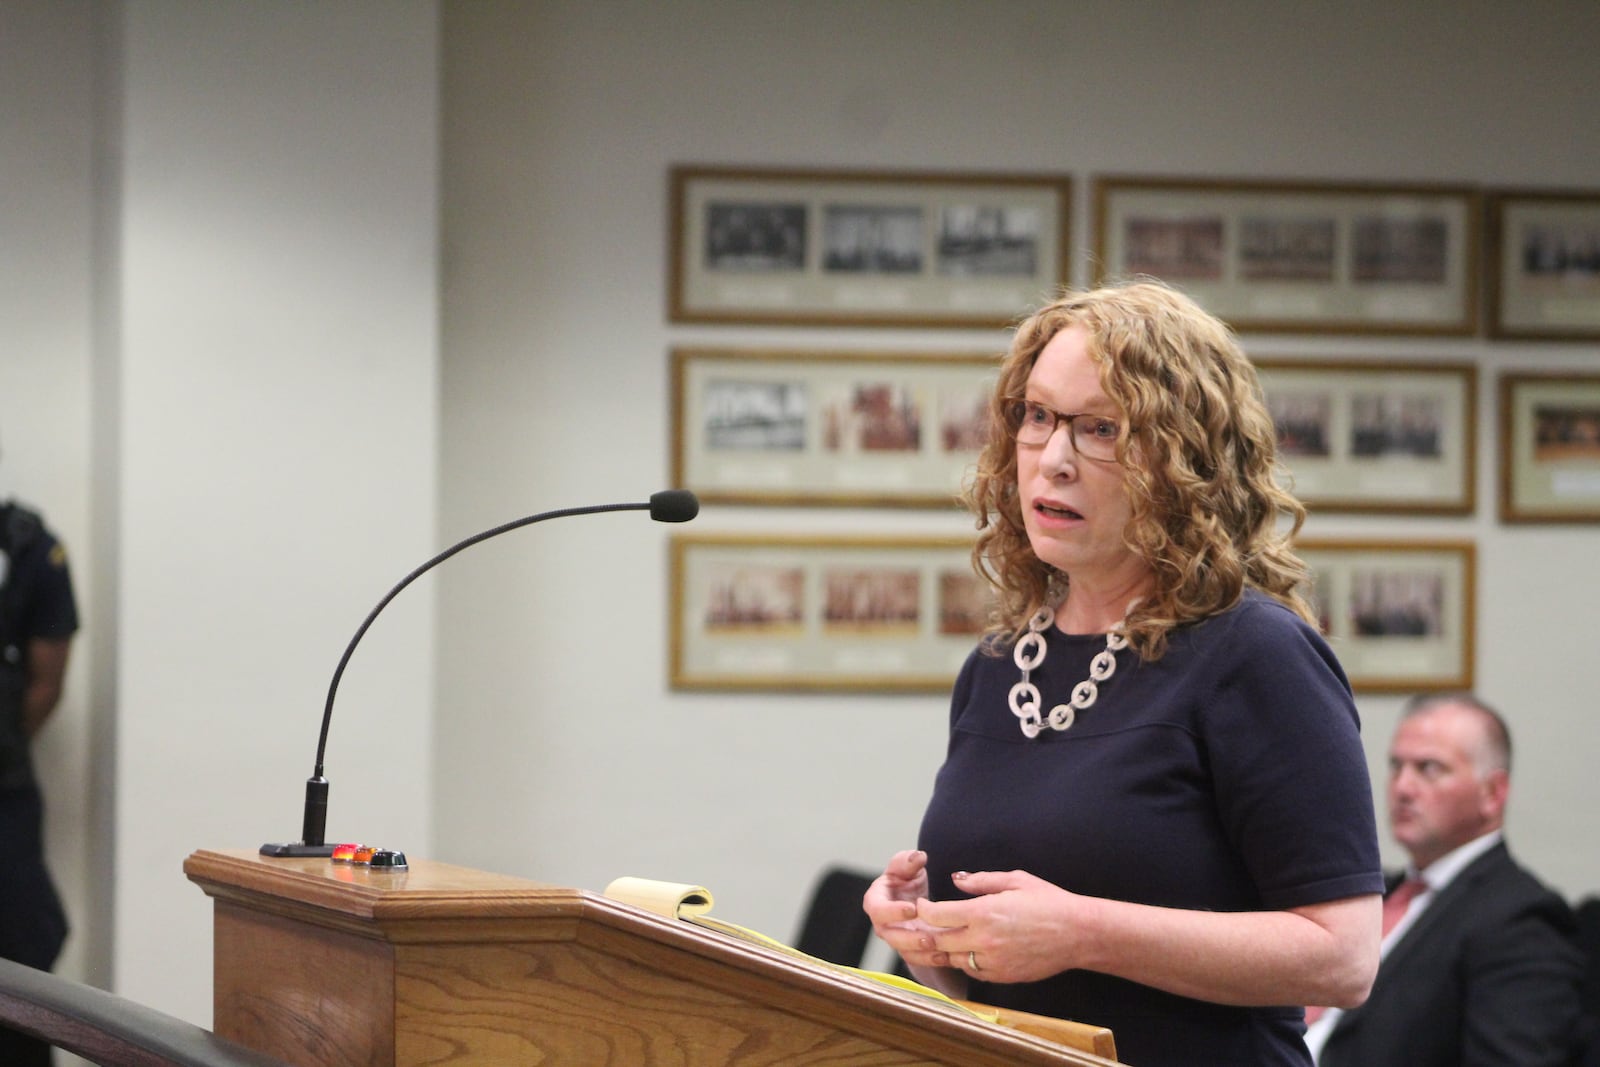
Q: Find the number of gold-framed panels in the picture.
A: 8